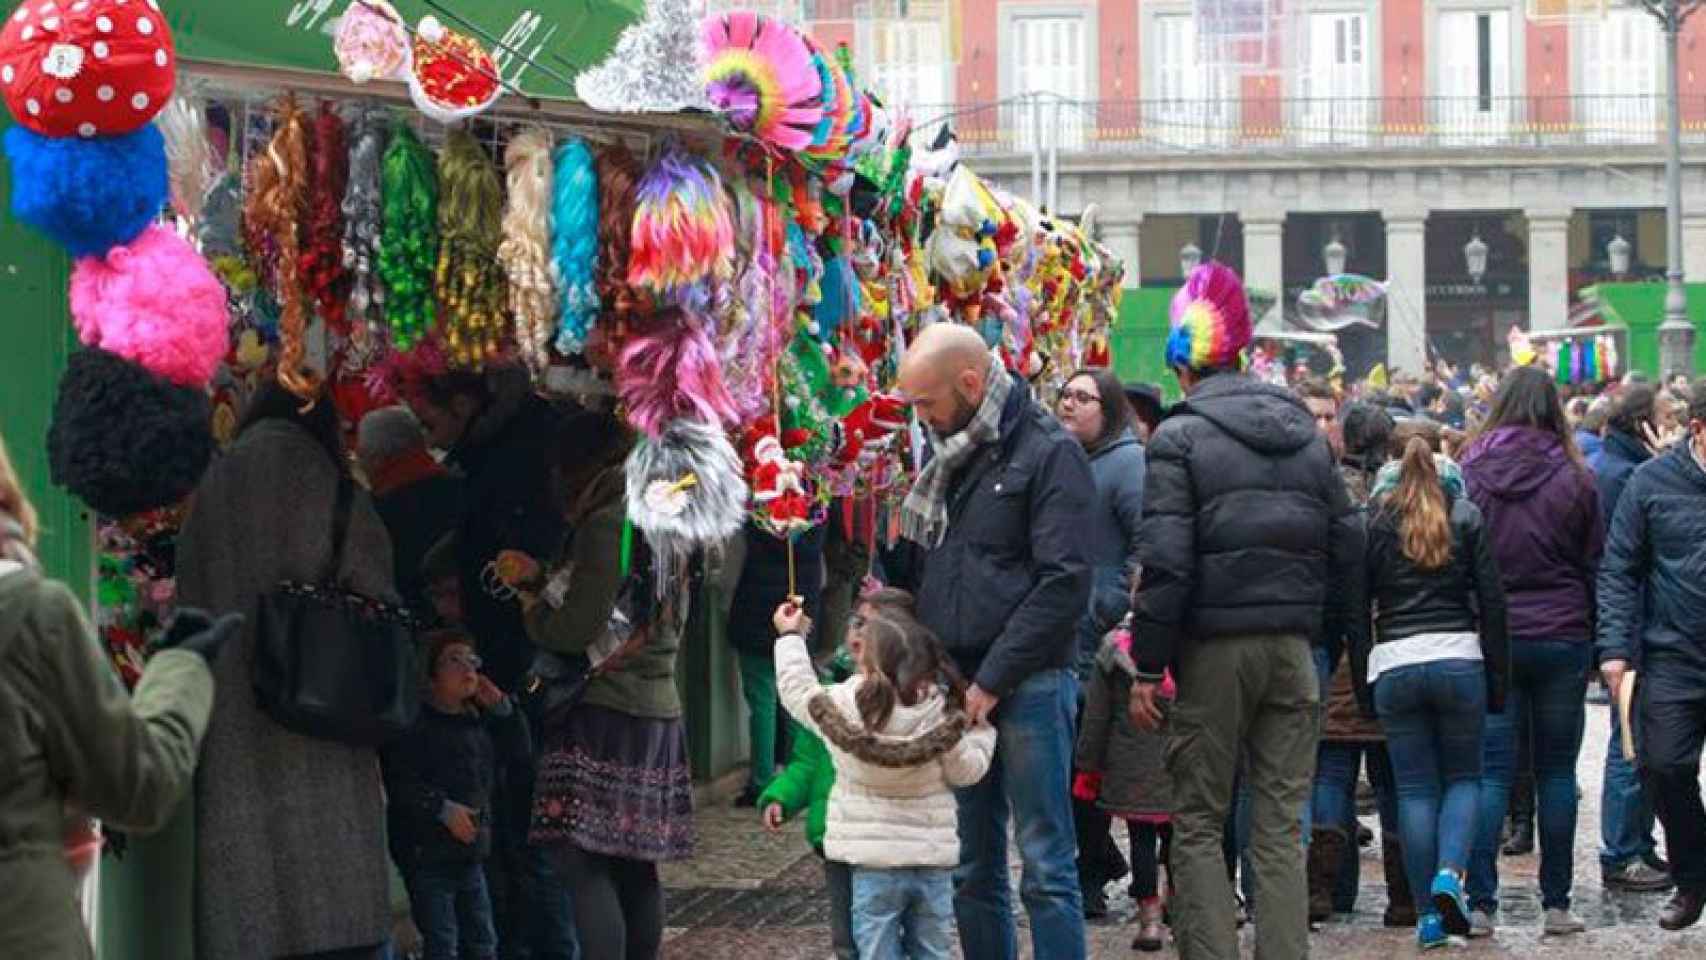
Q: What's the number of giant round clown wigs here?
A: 3